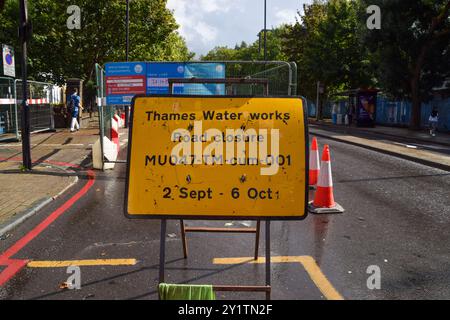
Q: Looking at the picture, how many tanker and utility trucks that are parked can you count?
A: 0